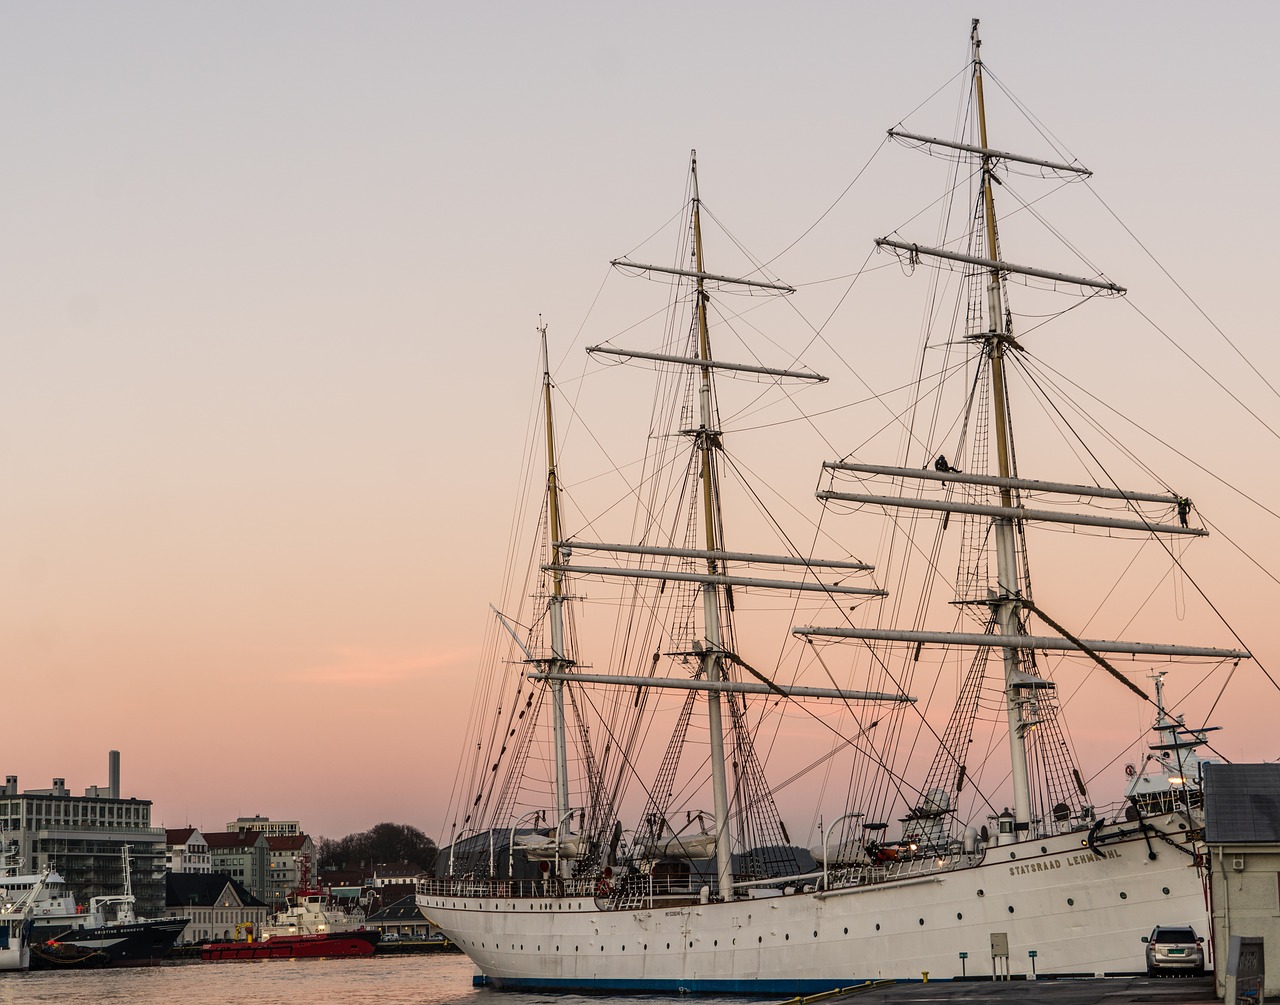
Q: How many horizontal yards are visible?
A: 10